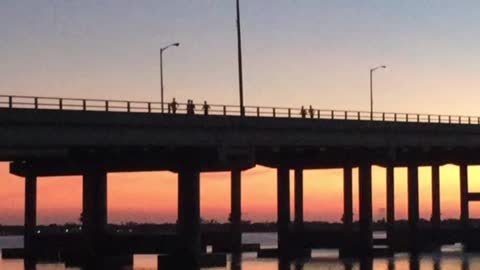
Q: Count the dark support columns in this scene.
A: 12